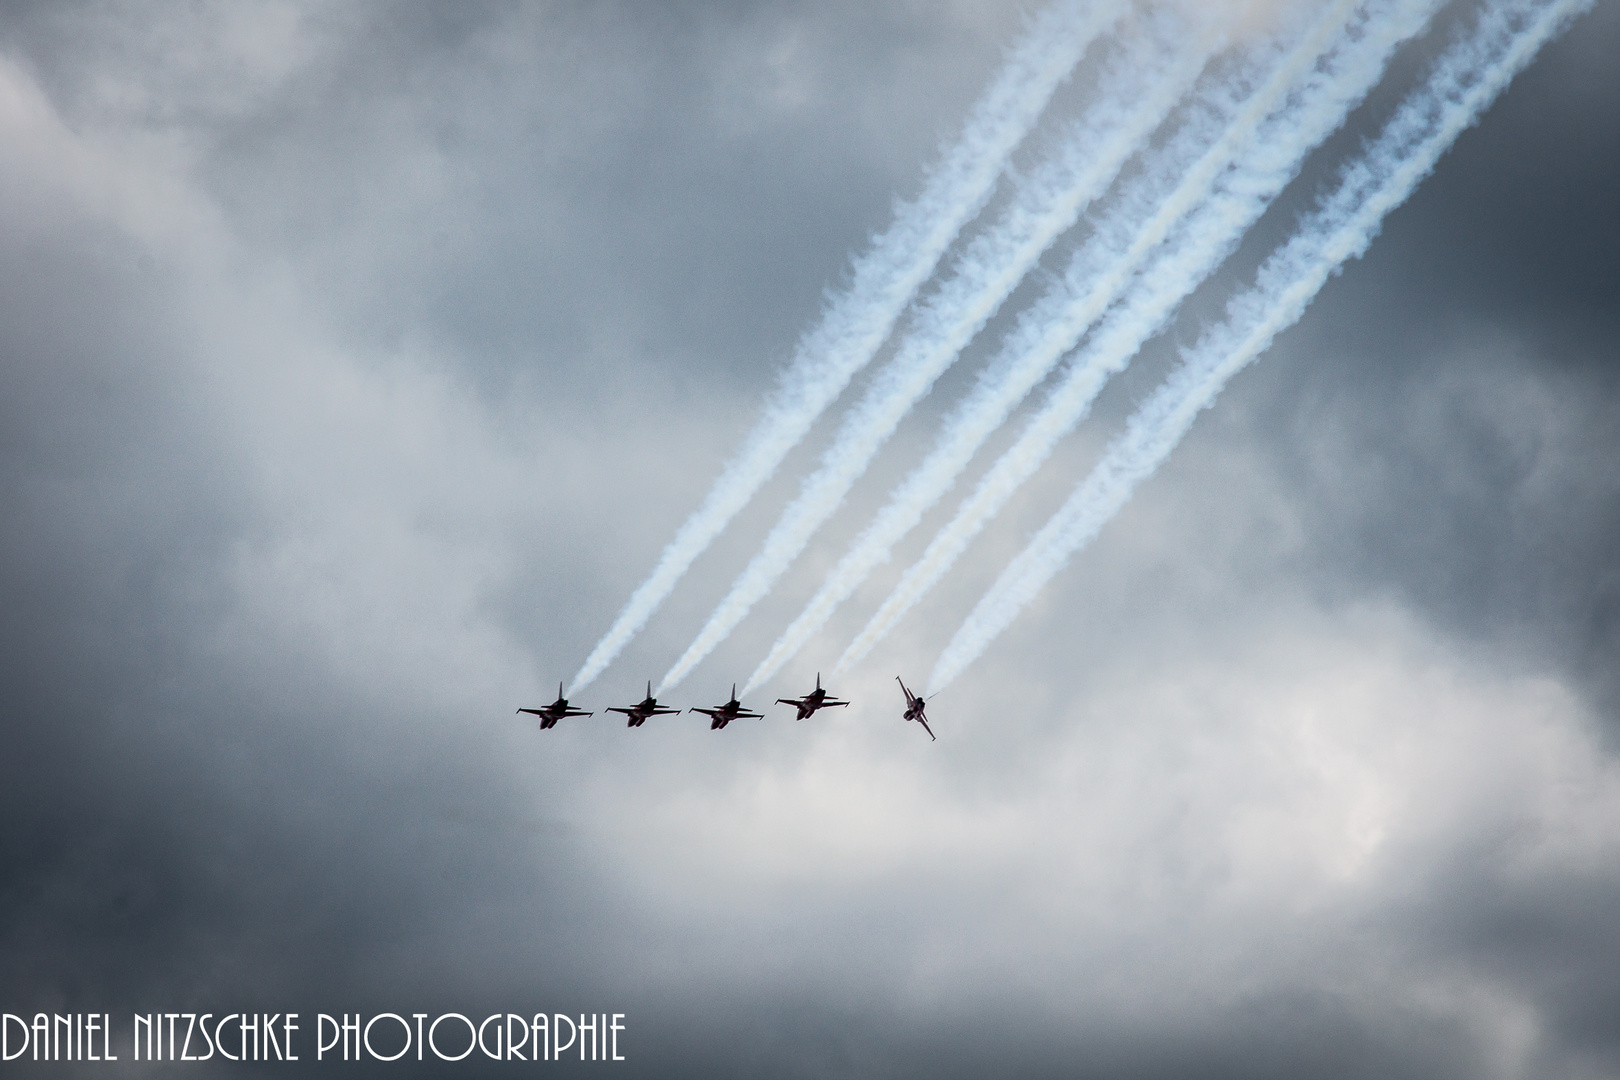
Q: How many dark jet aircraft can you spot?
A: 5